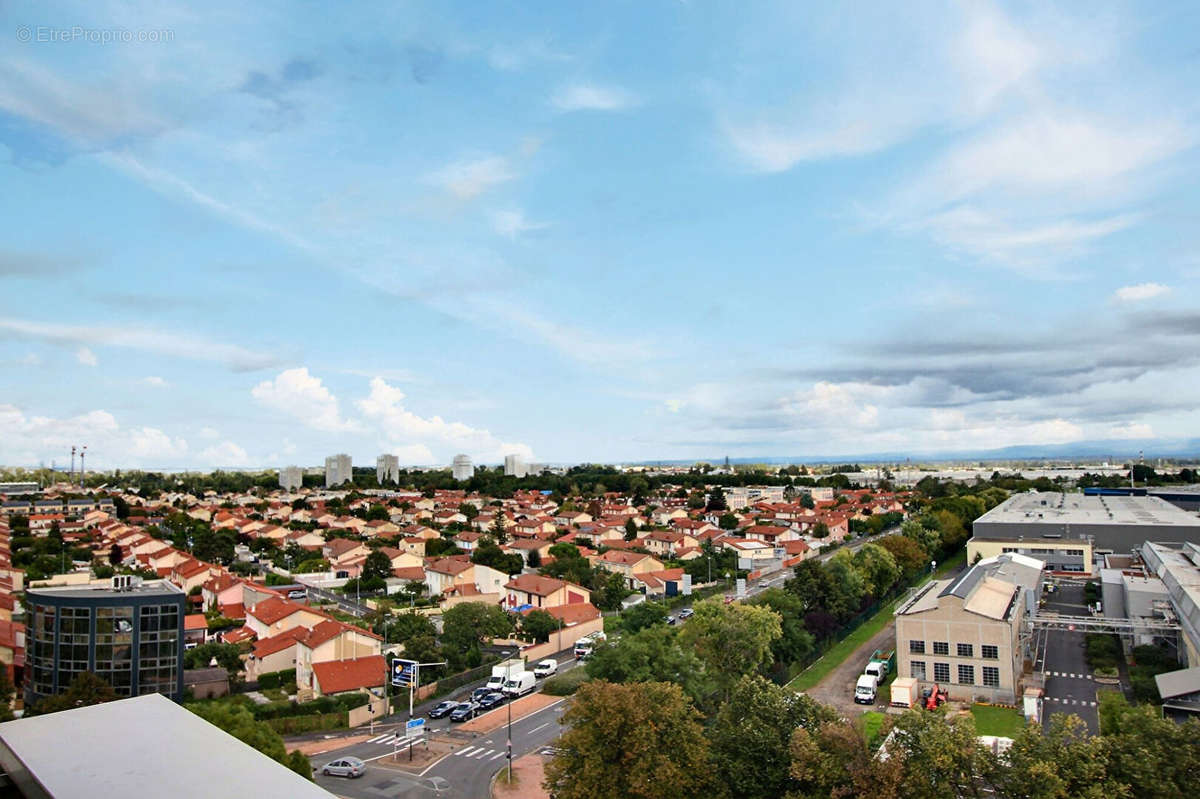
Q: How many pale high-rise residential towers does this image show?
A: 5